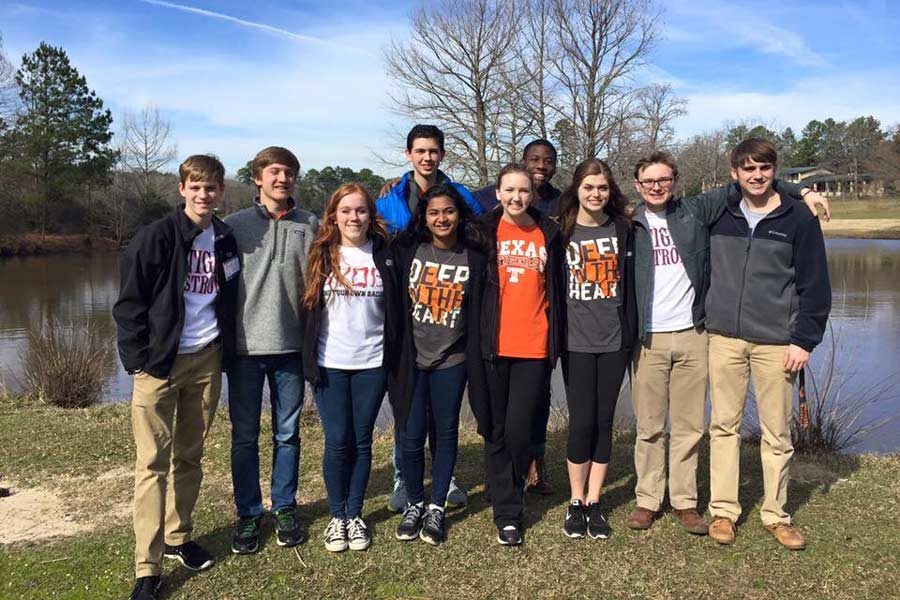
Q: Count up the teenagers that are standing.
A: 10